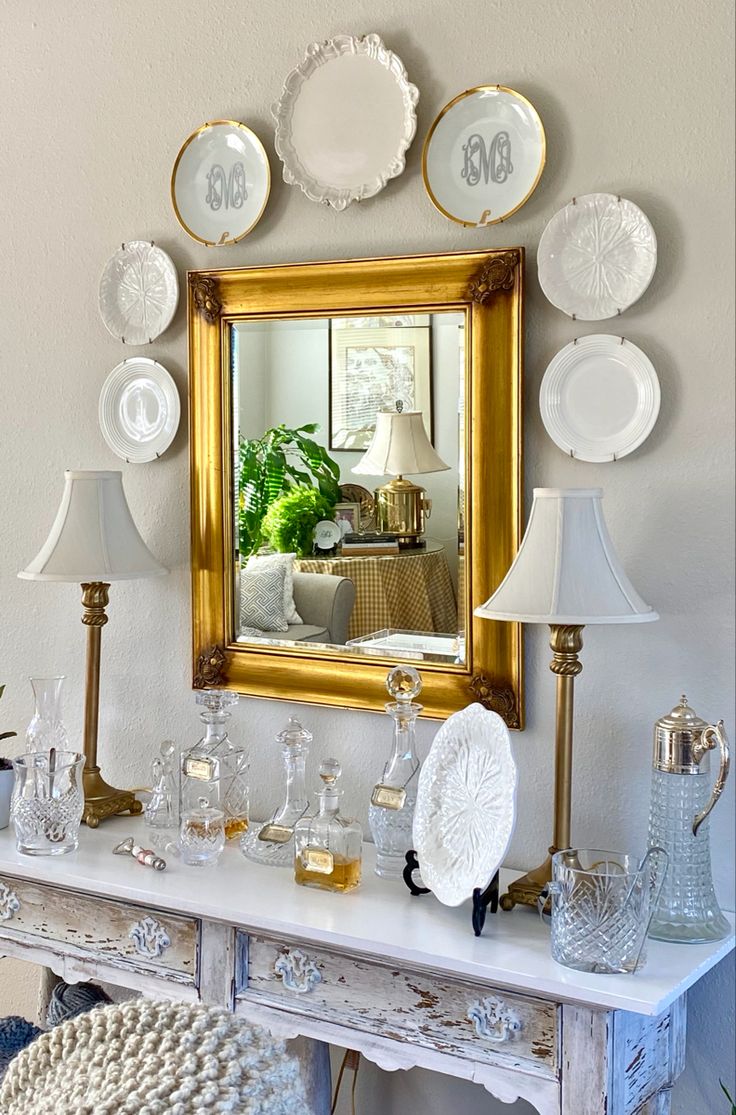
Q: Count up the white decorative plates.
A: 8